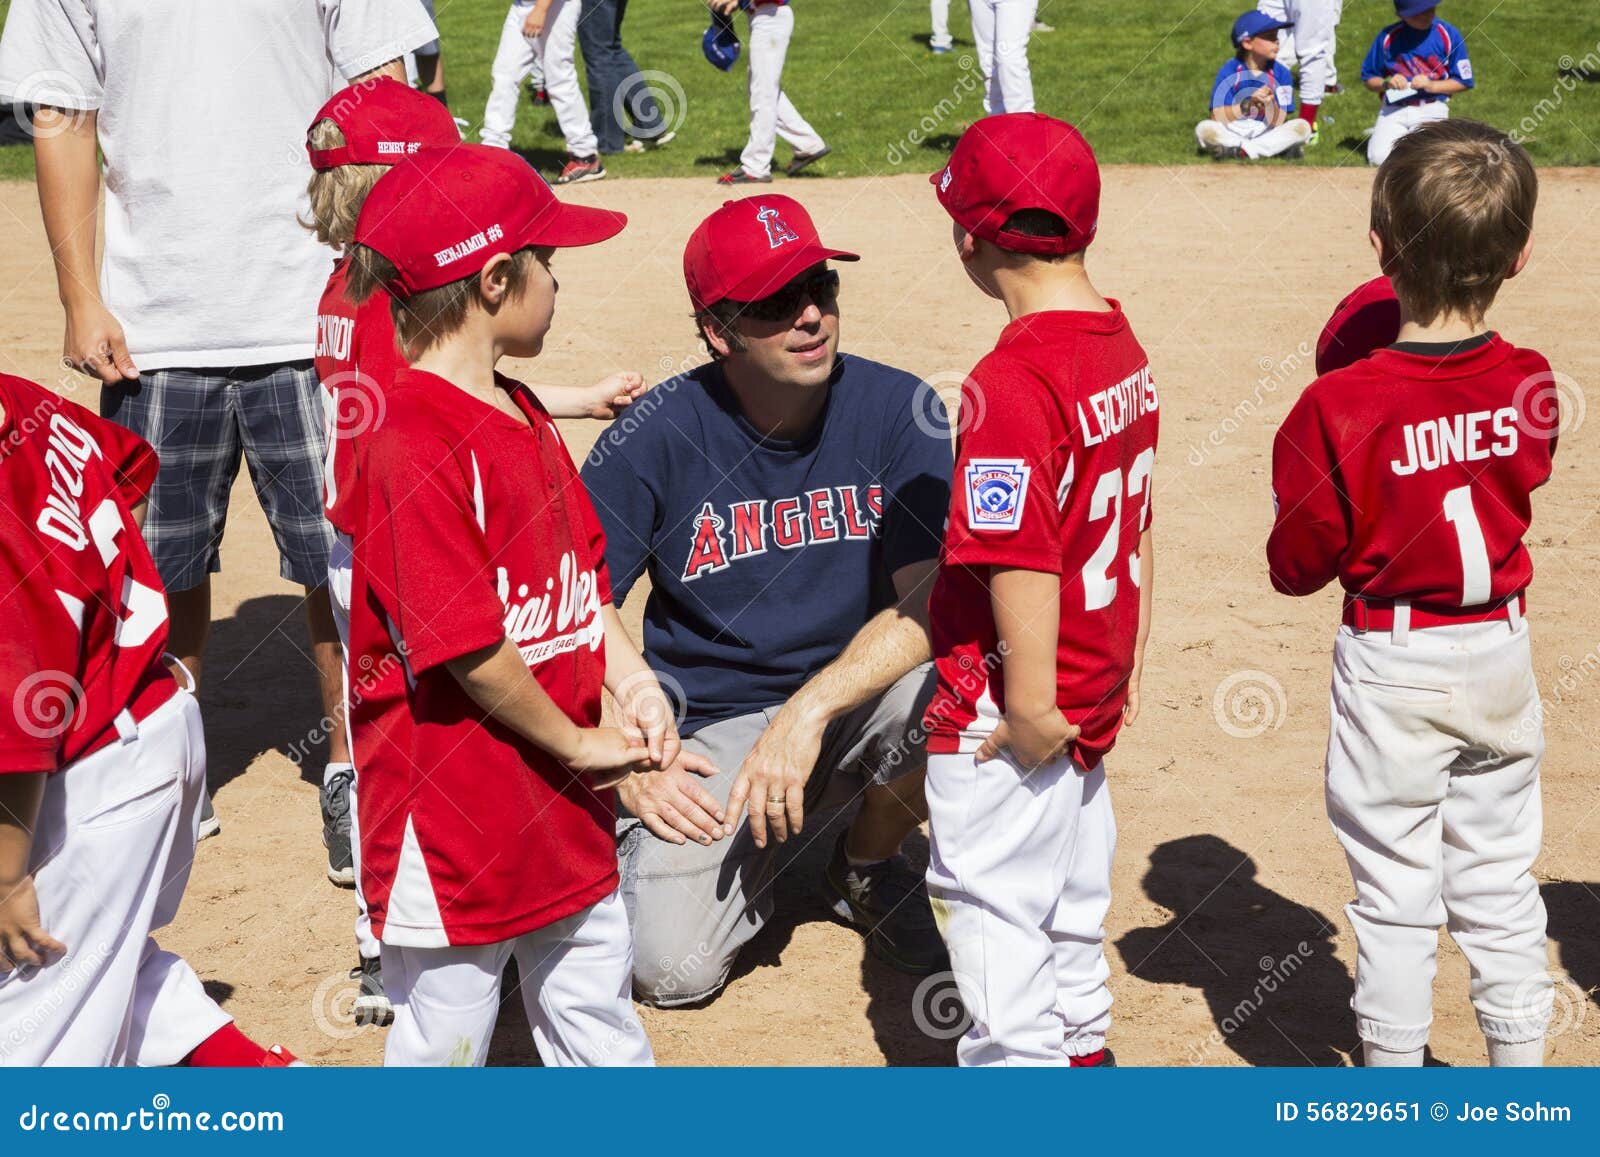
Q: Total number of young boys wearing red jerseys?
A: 5